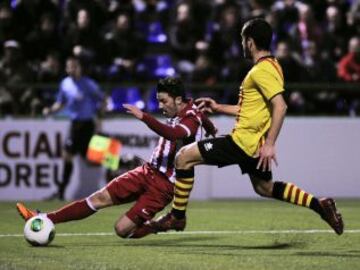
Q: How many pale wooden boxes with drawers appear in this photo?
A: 0